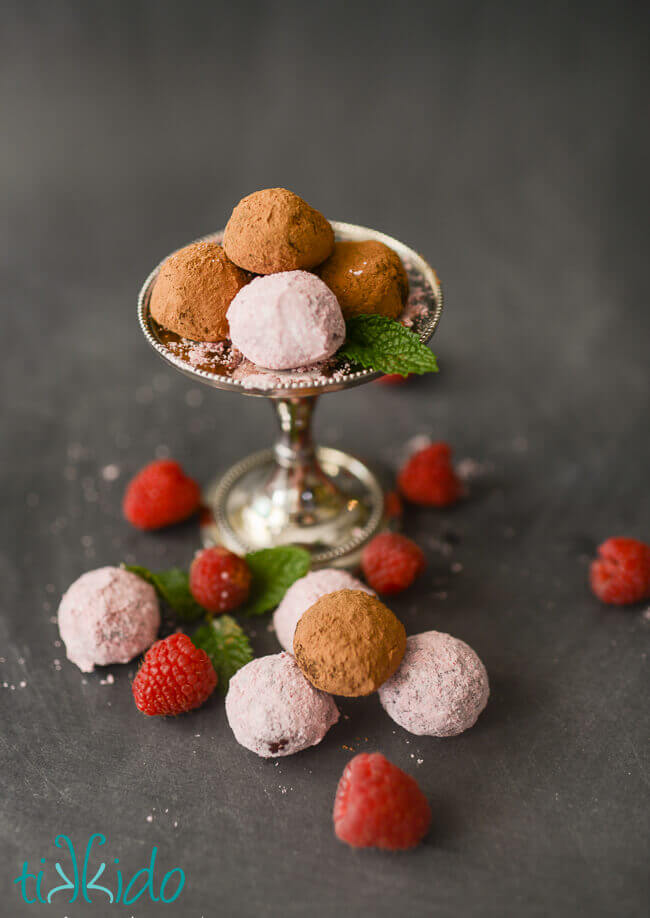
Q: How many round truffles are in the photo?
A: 9